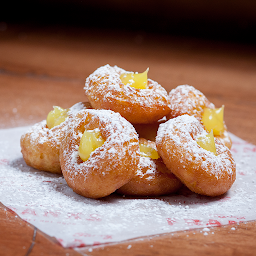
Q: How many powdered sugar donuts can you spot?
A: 6